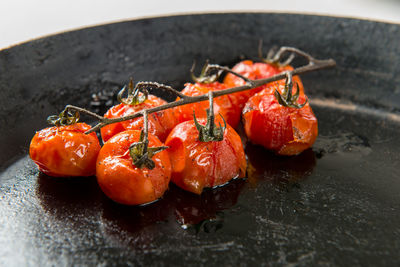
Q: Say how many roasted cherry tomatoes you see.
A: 7